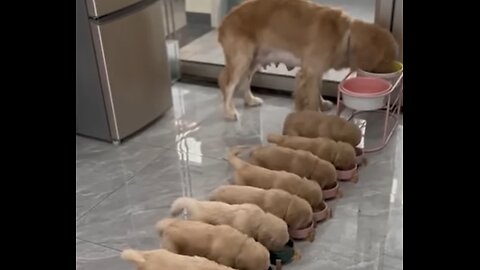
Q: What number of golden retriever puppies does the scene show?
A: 8